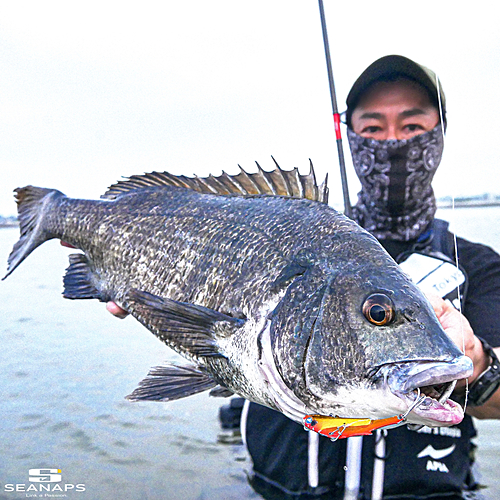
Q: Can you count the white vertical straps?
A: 3